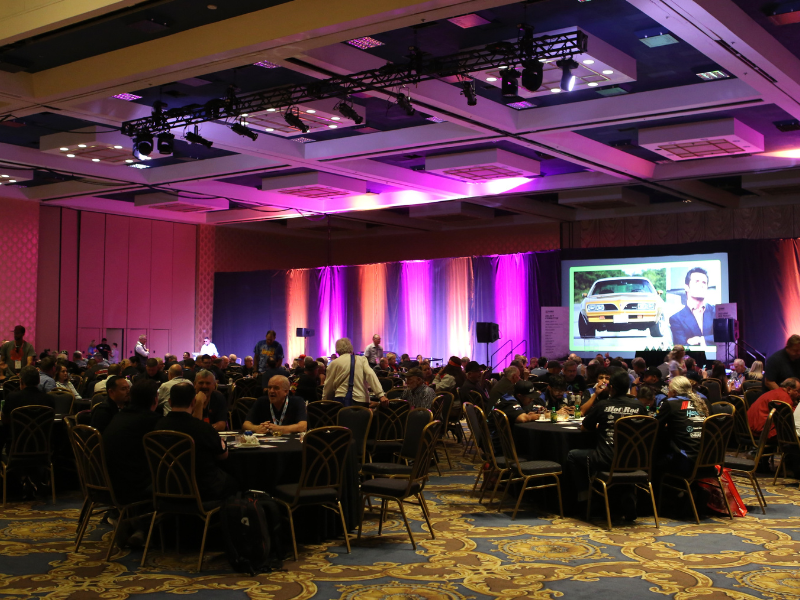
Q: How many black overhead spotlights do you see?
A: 11